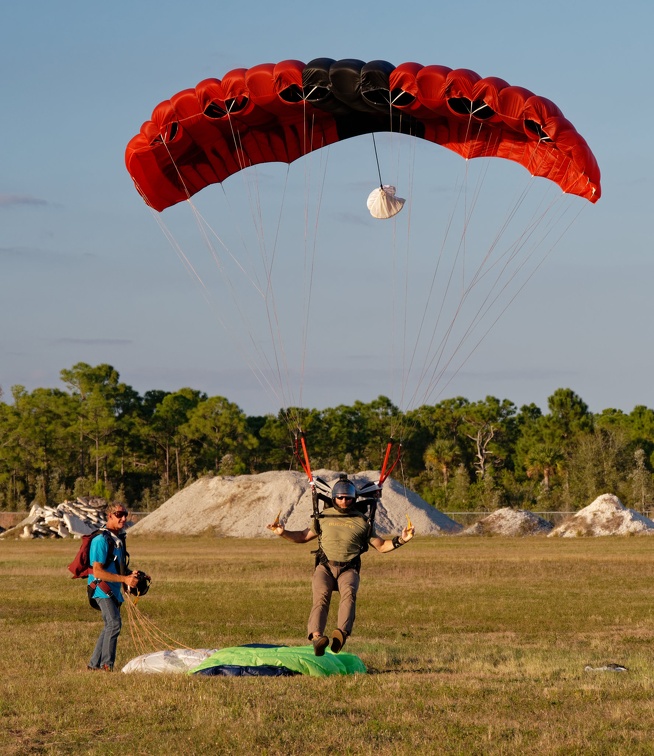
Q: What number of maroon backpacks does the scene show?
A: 1